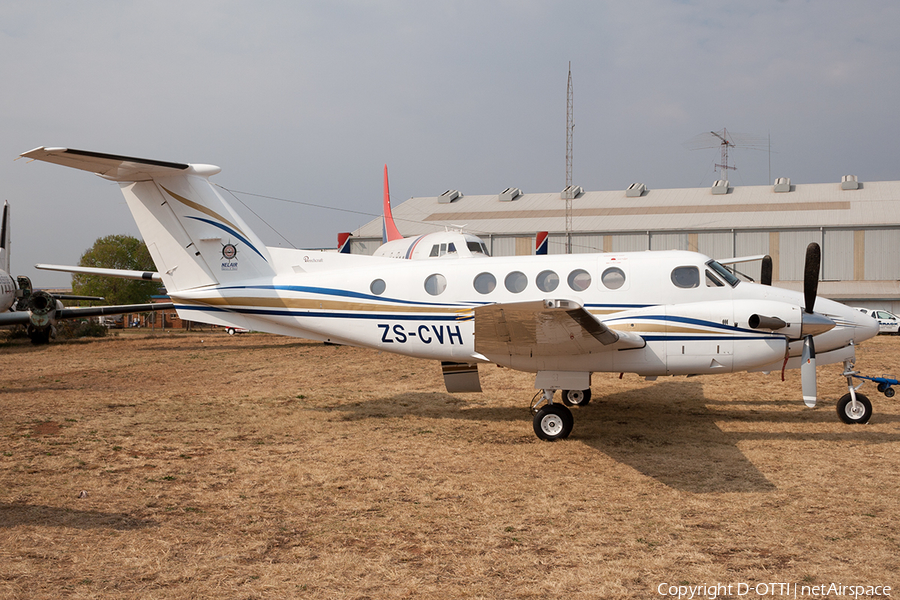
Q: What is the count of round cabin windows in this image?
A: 7